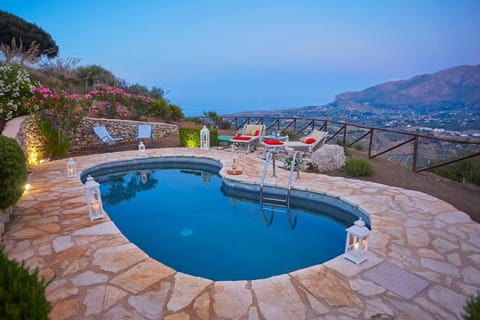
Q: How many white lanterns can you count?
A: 5